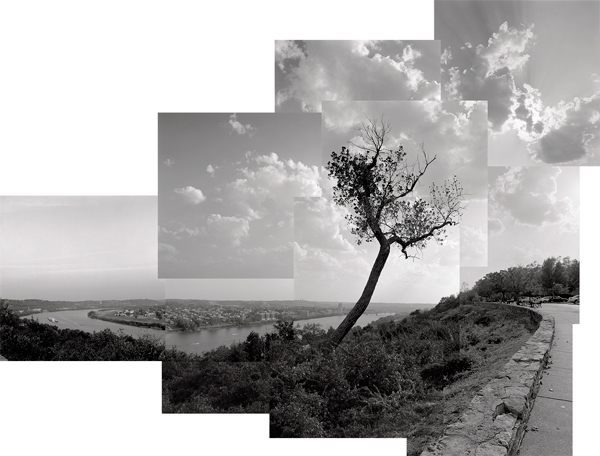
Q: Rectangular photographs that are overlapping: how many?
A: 11